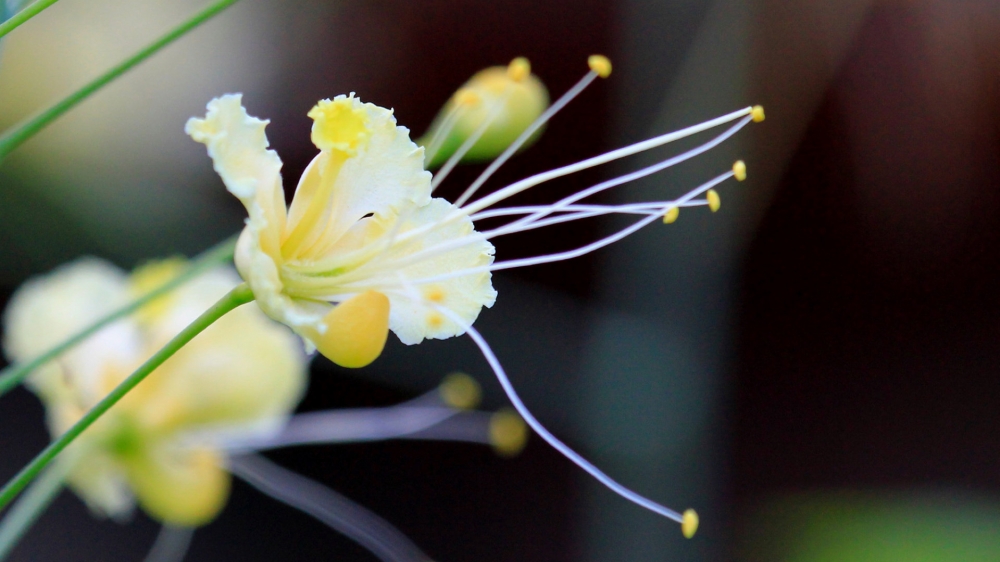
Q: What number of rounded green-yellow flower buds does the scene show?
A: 1